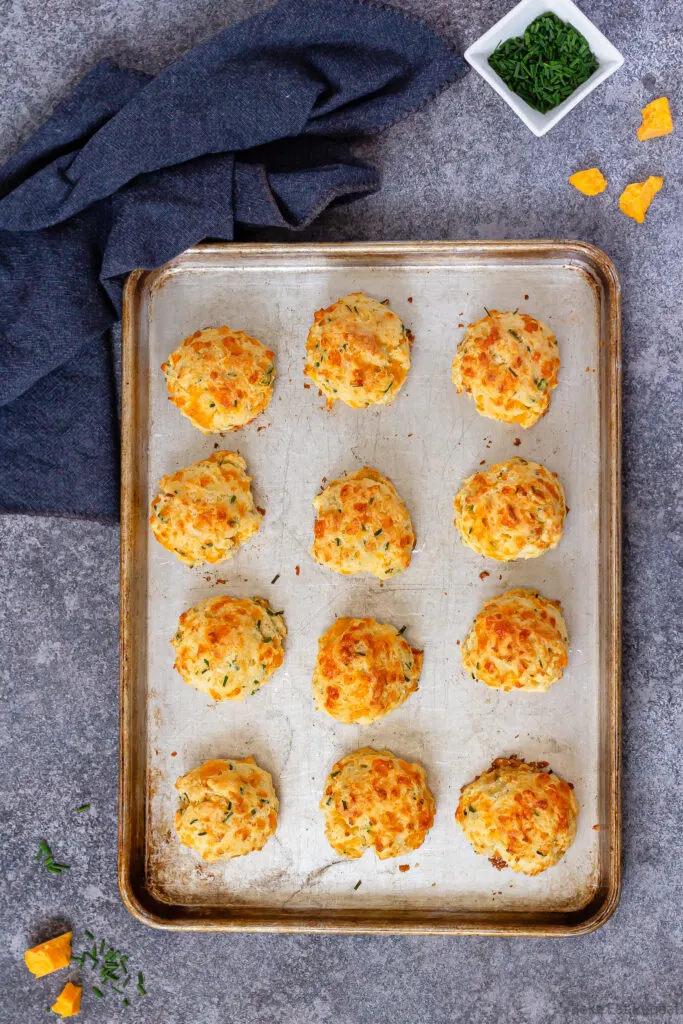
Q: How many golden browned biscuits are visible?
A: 12